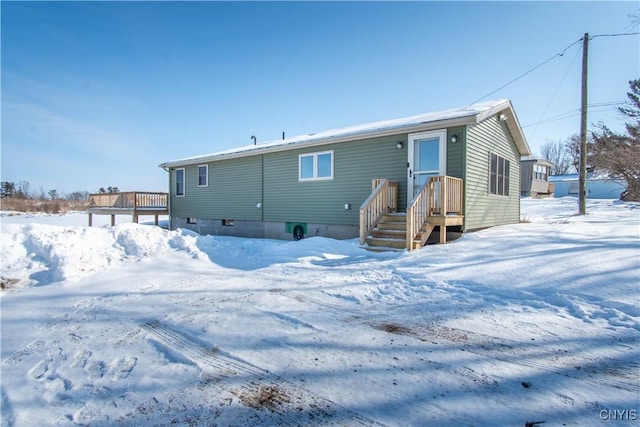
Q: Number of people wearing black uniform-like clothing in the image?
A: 0